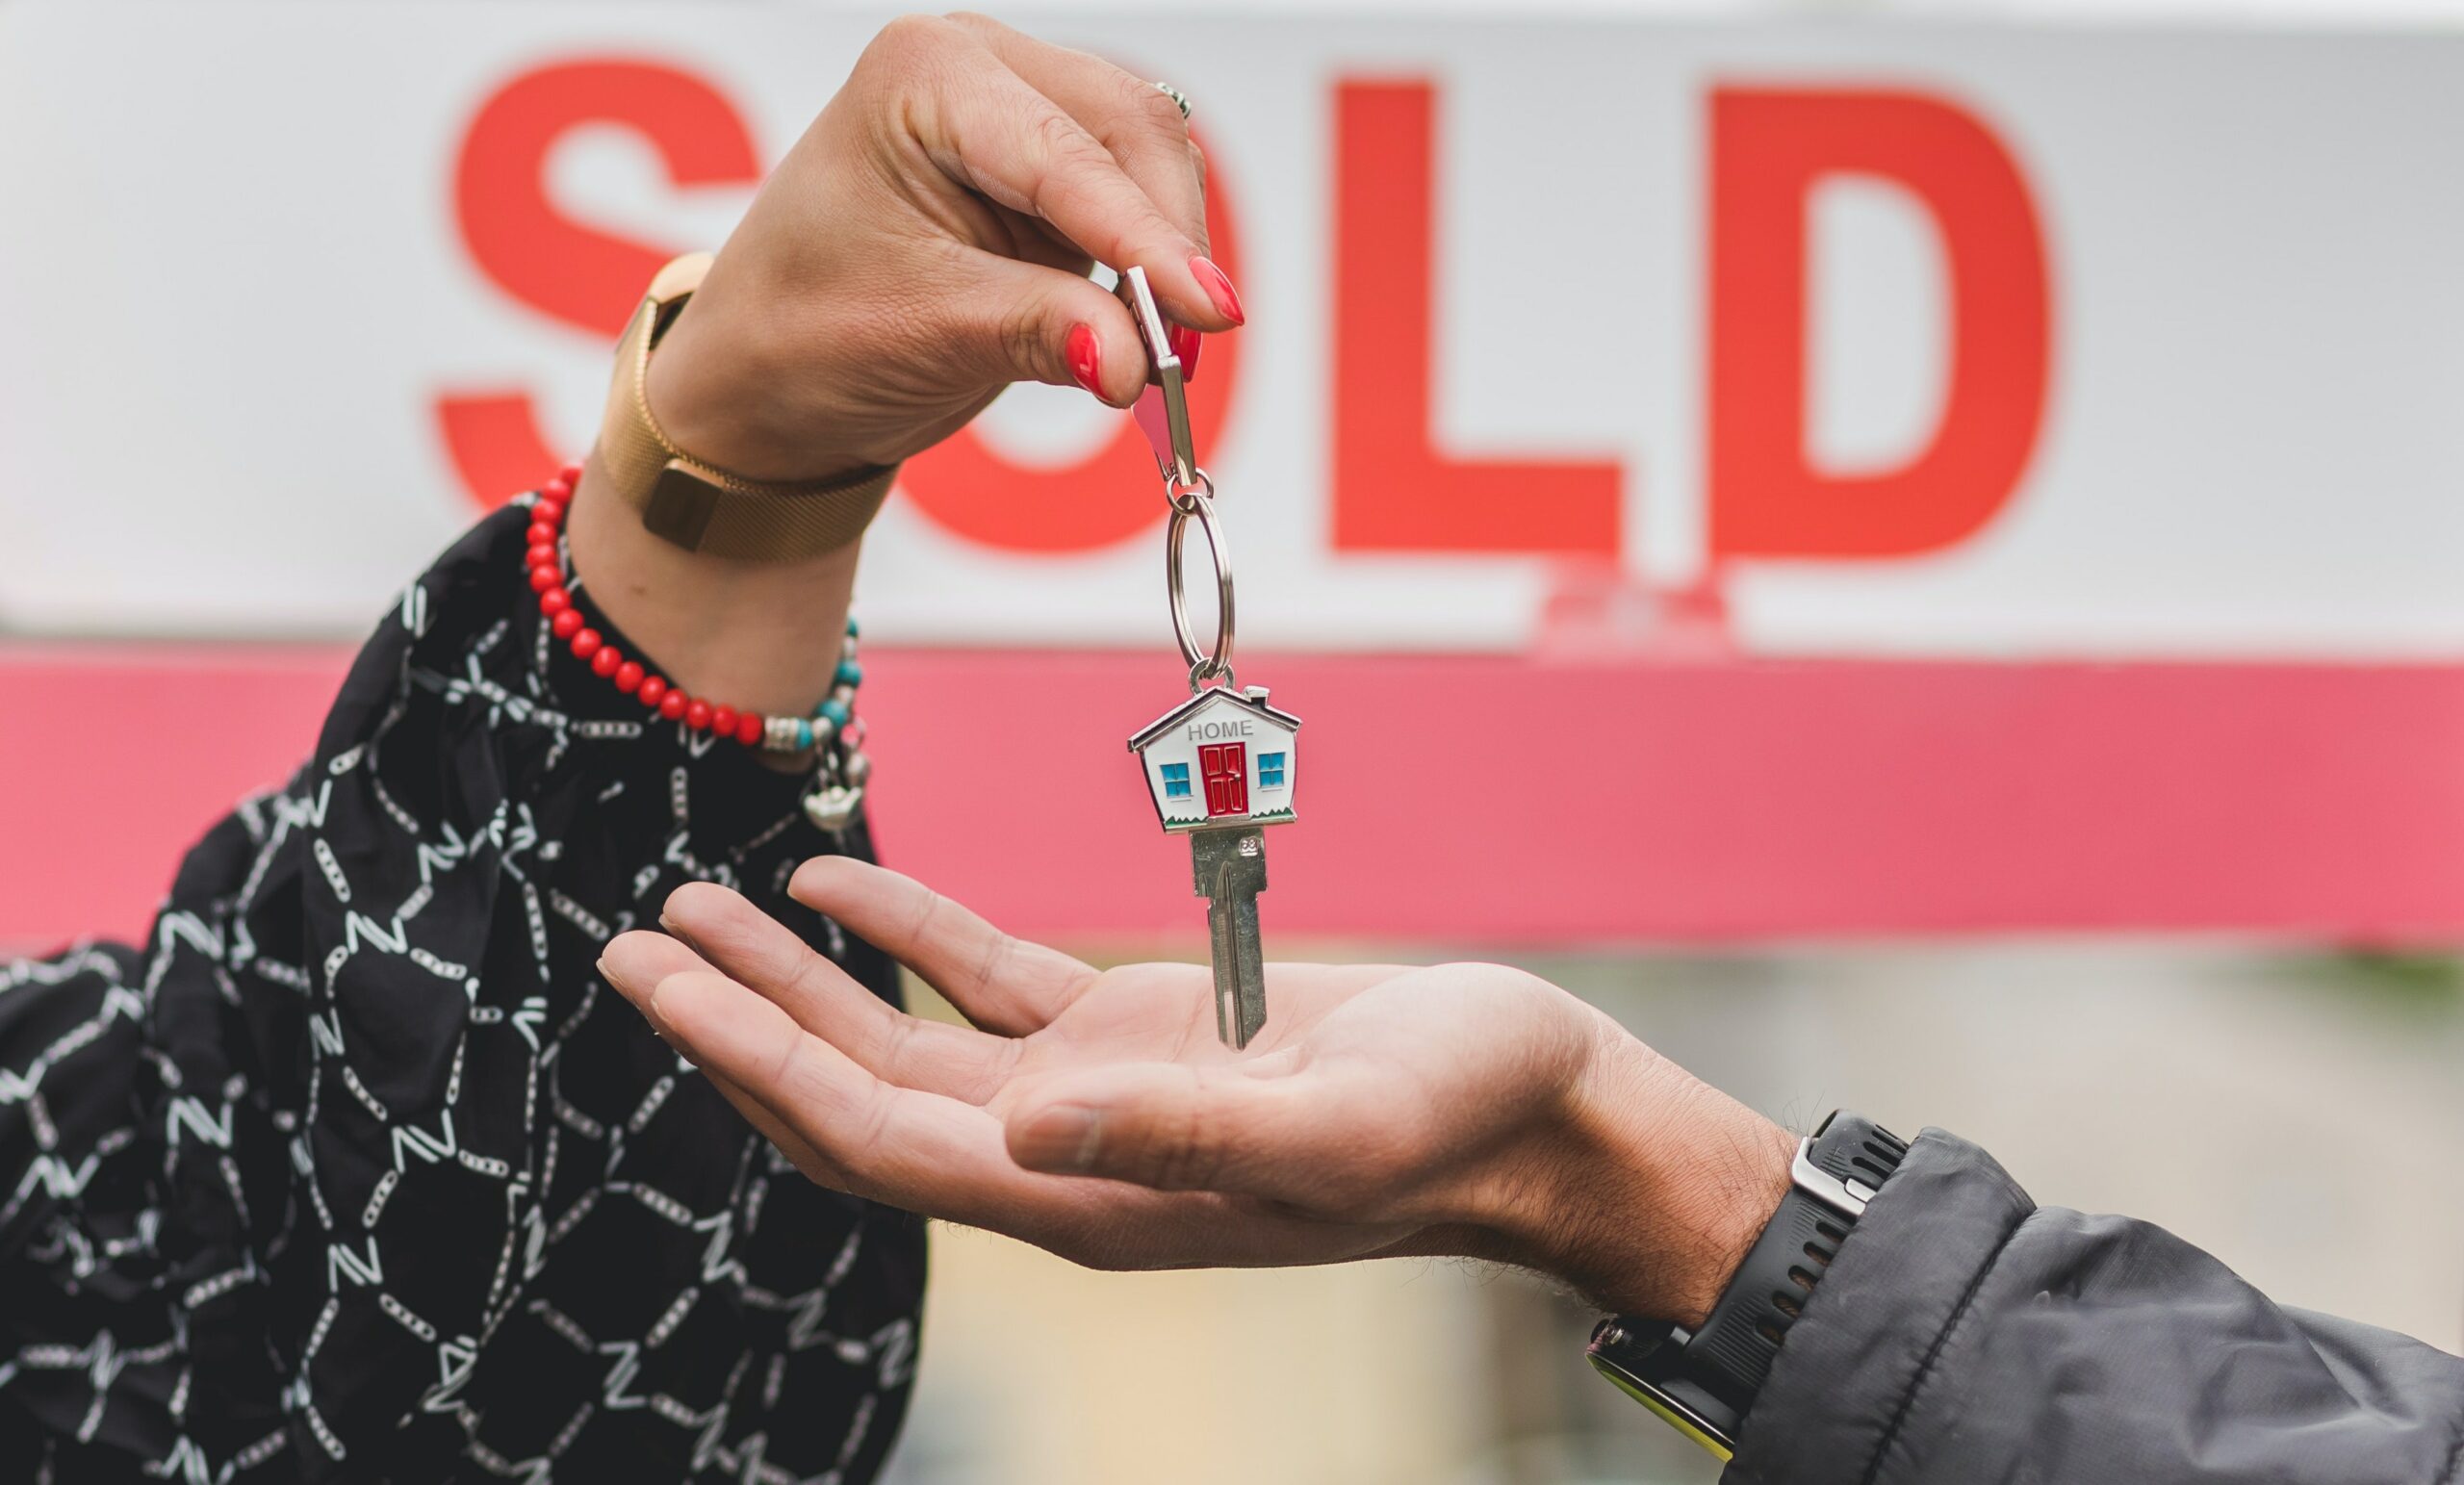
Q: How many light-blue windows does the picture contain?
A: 2